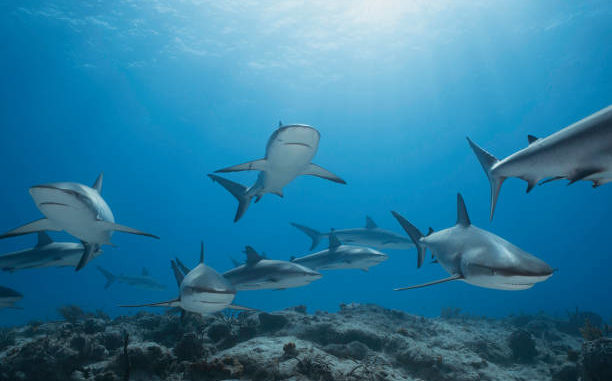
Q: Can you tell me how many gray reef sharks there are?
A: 11